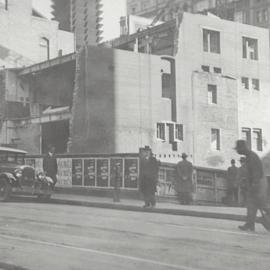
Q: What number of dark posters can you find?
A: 5